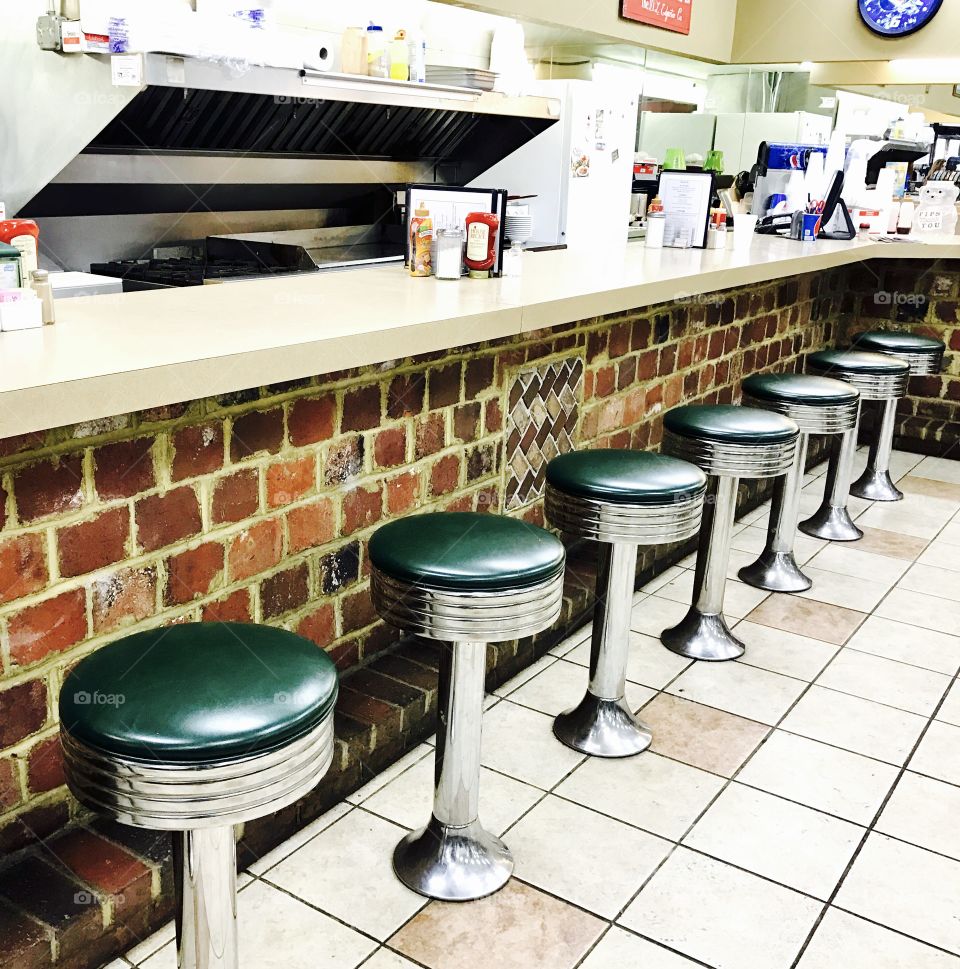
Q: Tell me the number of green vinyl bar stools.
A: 7